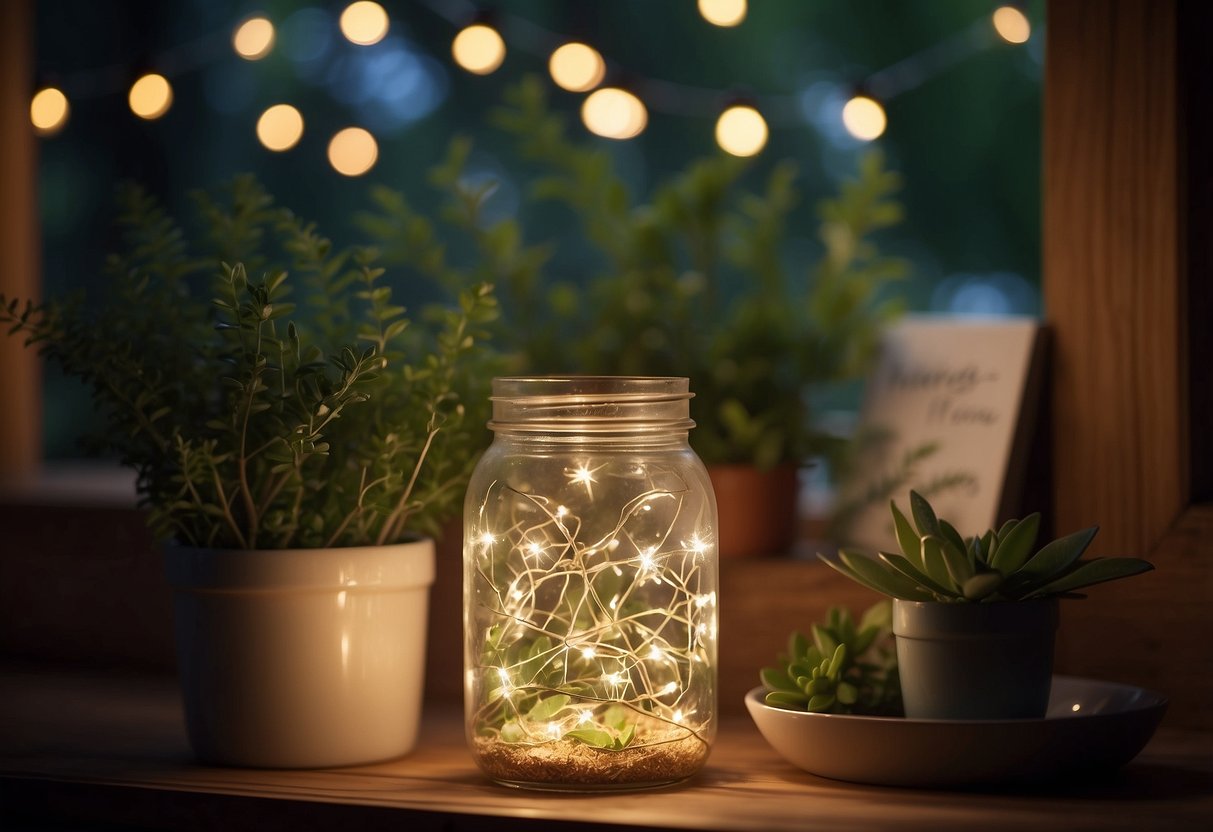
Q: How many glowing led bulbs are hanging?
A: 13